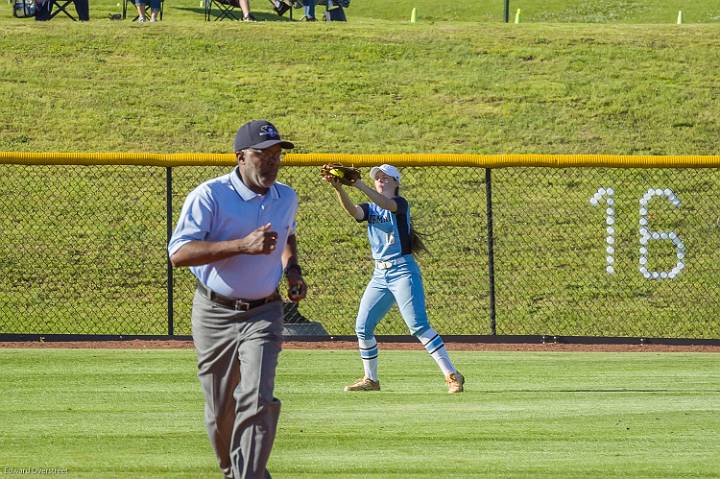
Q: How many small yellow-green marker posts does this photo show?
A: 3